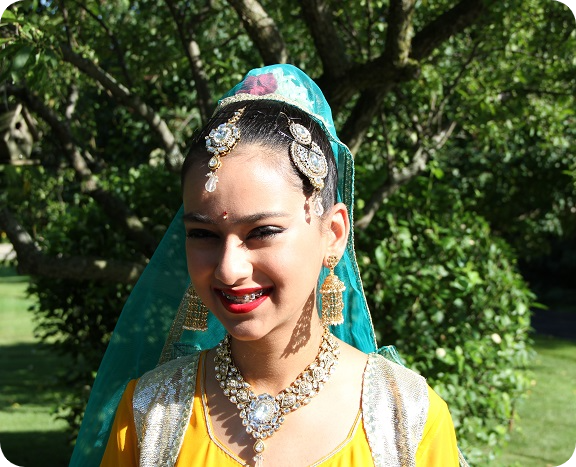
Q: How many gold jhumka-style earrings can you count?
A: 2